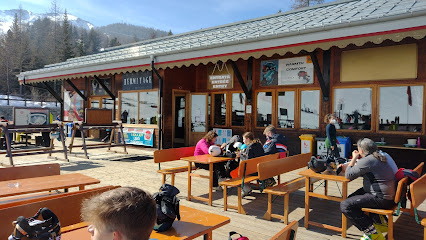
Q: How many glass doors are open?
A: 1